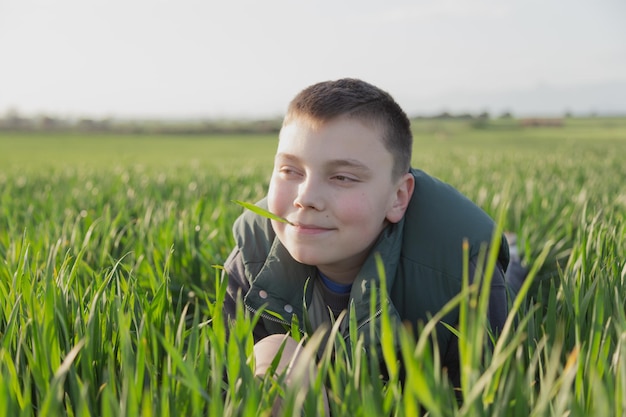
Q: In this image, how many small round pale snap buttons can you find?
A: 2